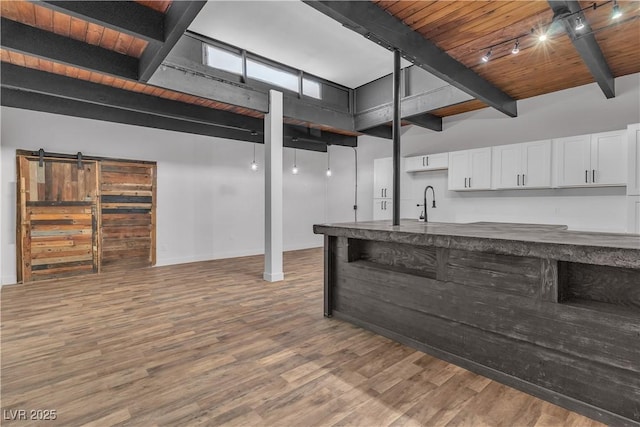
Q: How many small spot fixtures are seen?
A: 5